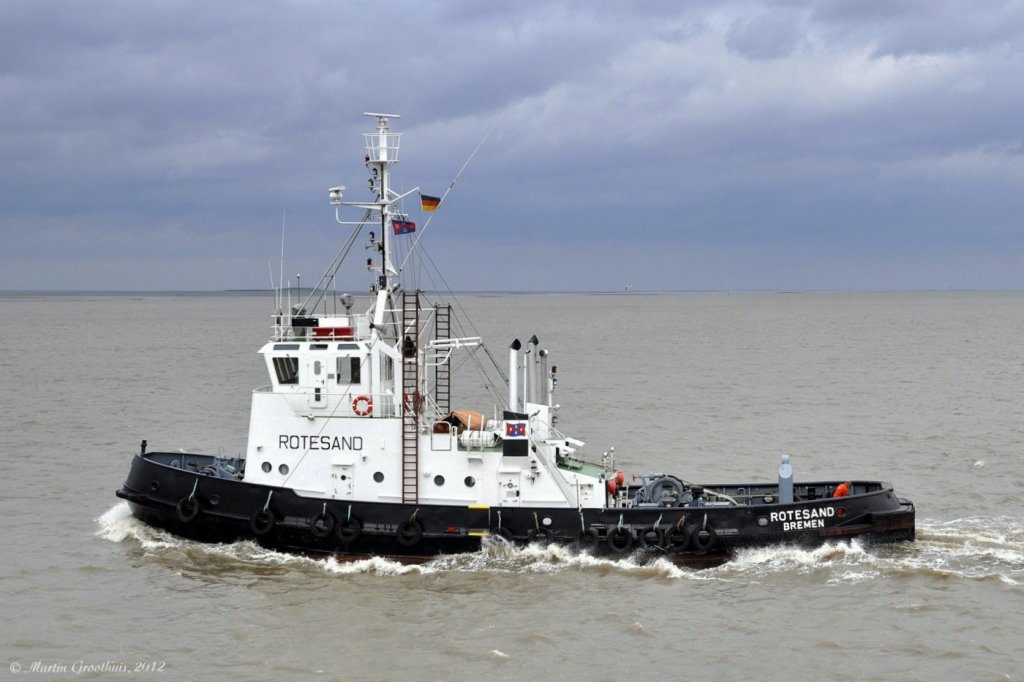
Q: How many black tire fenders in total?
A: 12